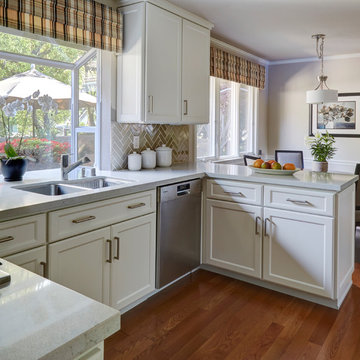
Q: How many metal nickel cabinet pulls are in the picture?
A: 12